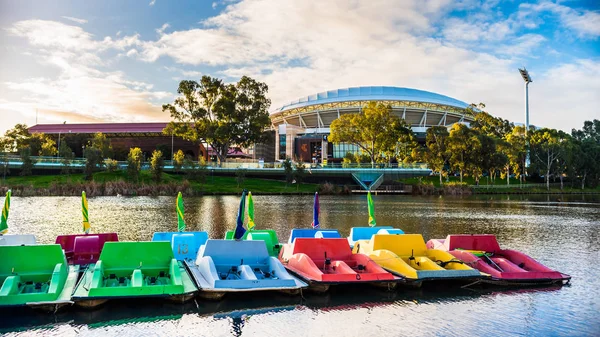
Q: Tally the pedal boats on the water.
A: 12